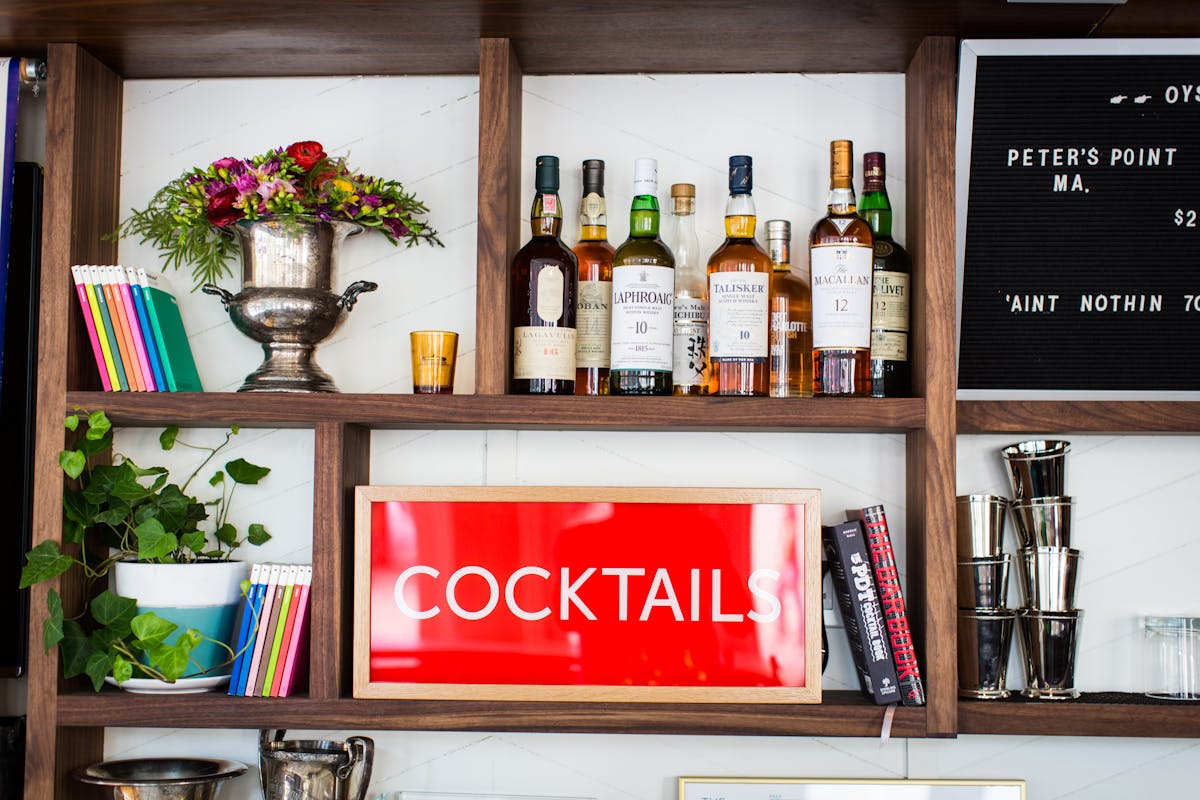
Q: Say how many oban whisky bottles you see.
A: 1